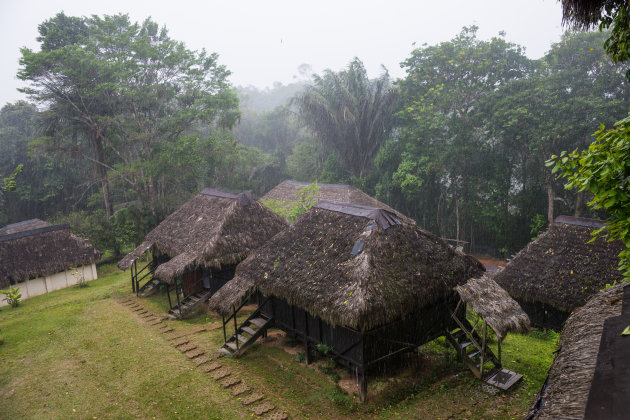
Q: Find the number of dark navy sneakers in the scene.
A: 0